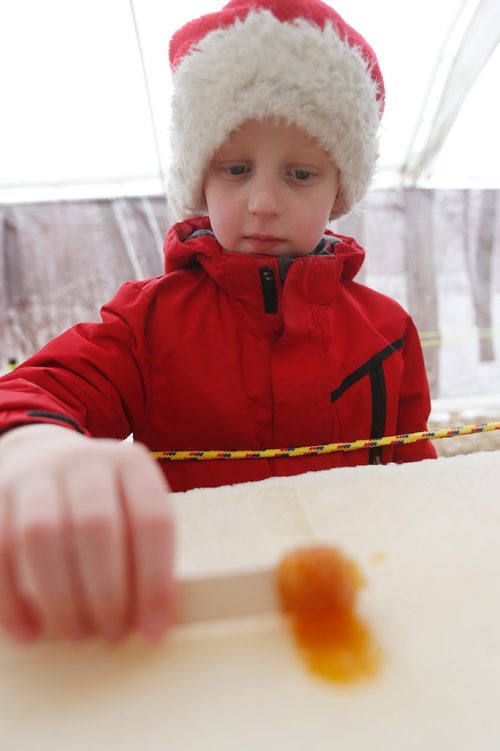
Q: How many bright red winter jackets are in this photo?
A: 1